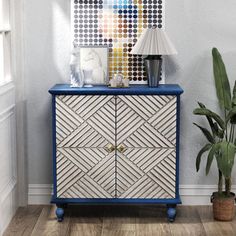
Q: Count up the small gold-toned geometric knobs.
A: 2